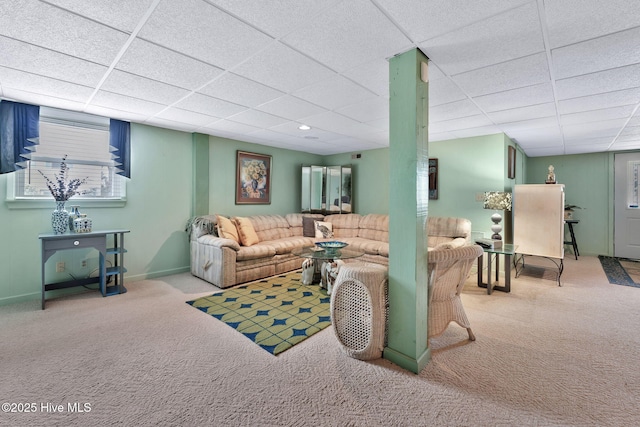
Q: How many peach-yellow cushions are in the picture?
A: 2